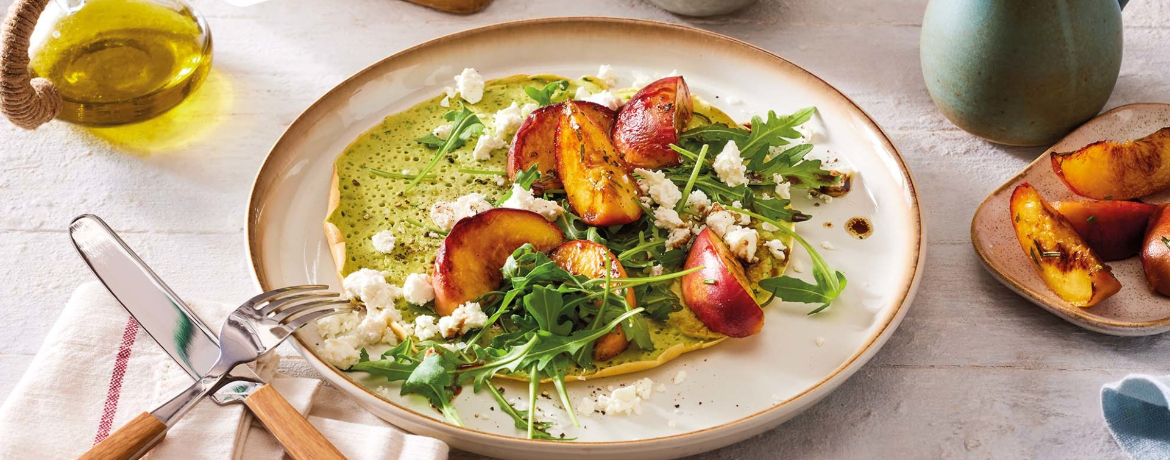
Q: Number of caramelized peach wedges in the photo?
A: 10